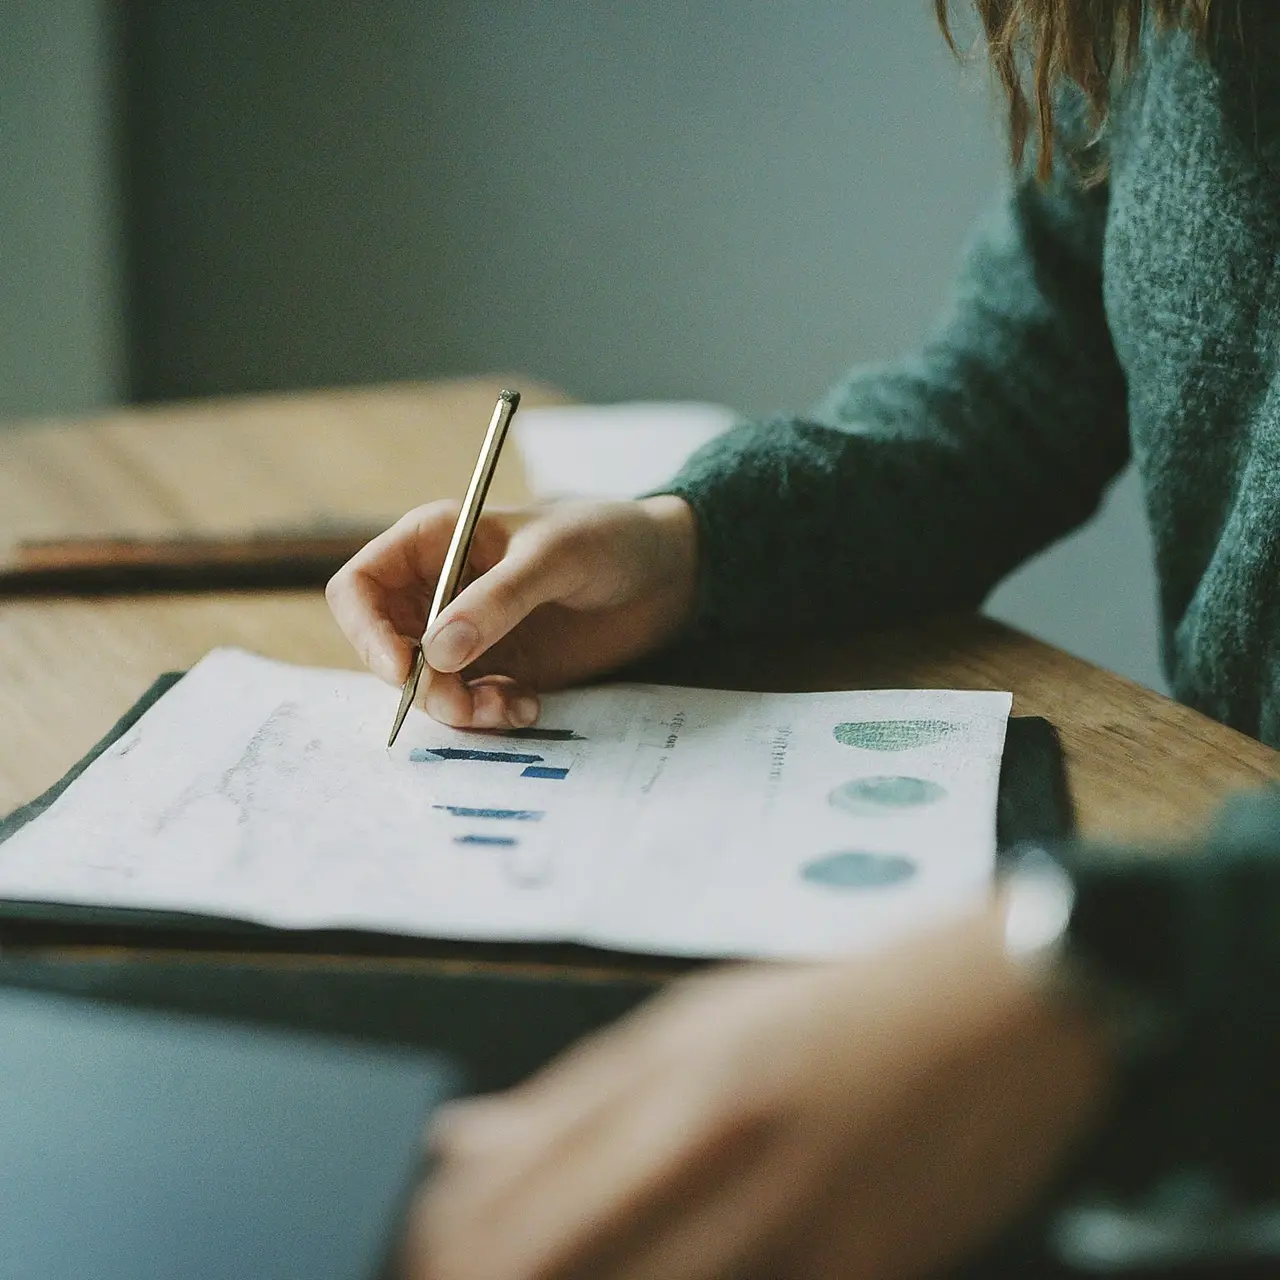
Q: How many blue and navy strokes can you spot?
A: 4